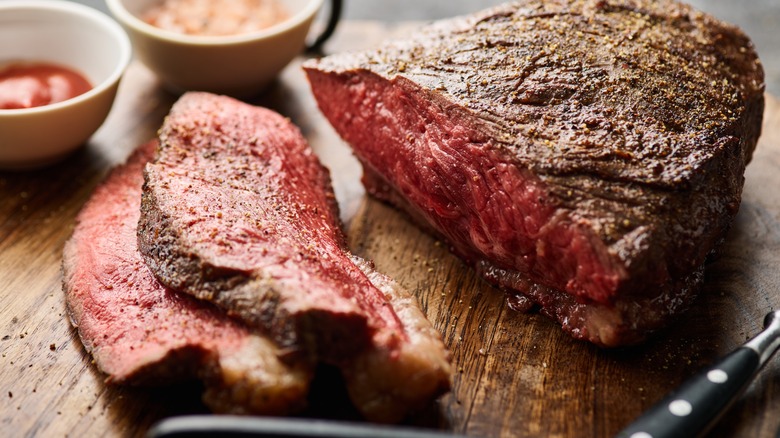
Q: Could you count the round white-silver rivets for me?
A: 3